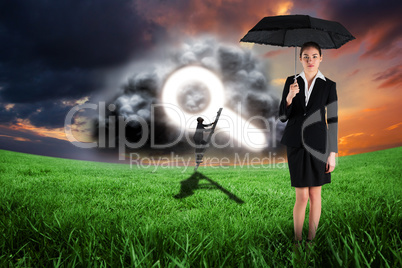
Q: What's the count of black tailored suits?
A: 1